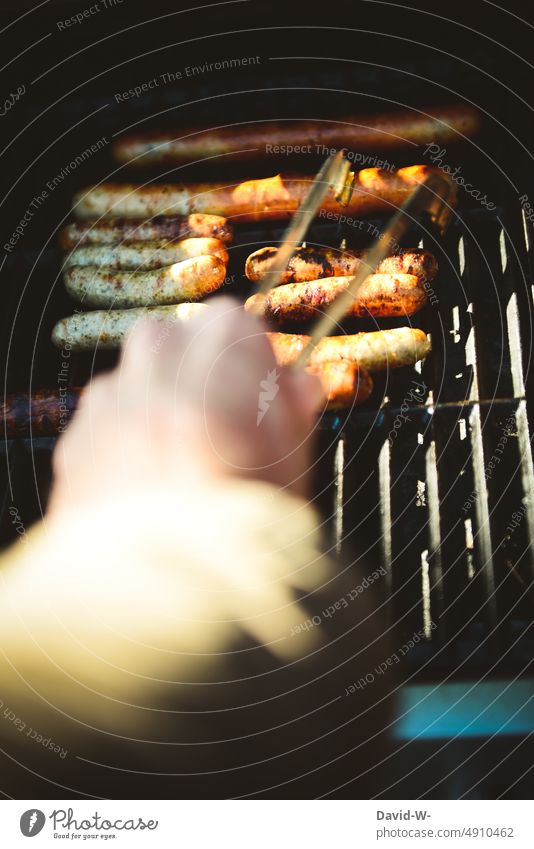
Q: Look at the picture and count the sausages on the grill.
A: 11